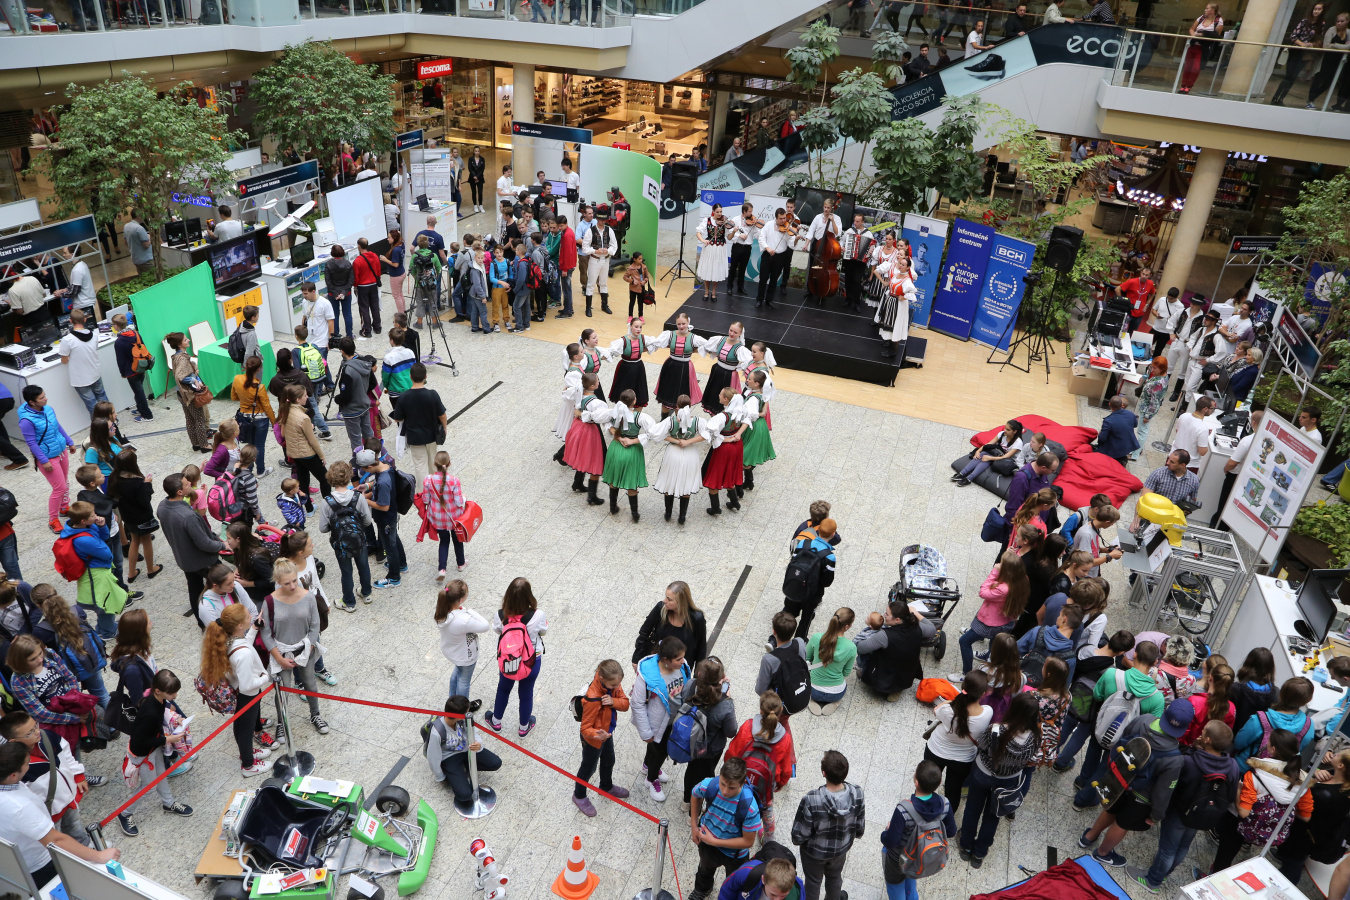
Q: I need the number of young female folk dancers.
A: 11